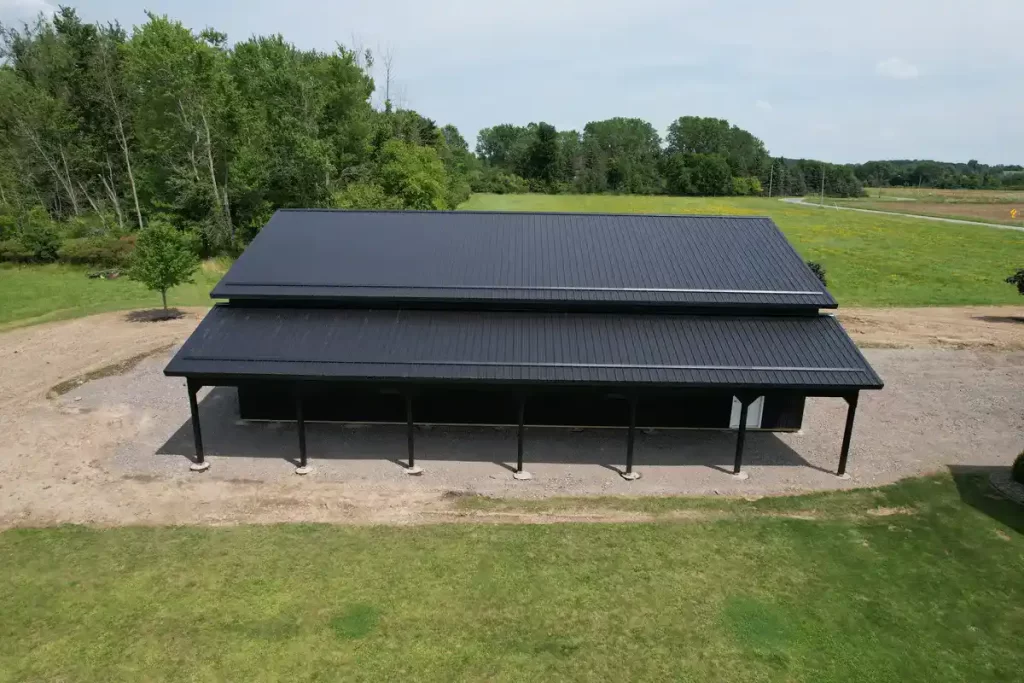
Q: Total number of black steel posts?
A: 7